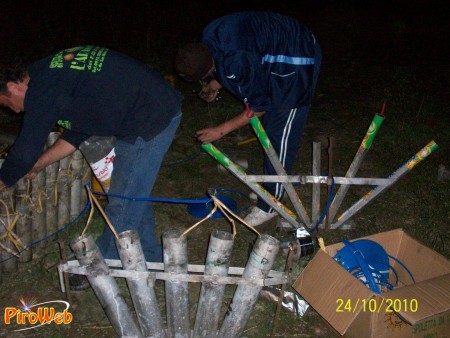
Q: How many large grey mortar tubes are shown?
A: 5